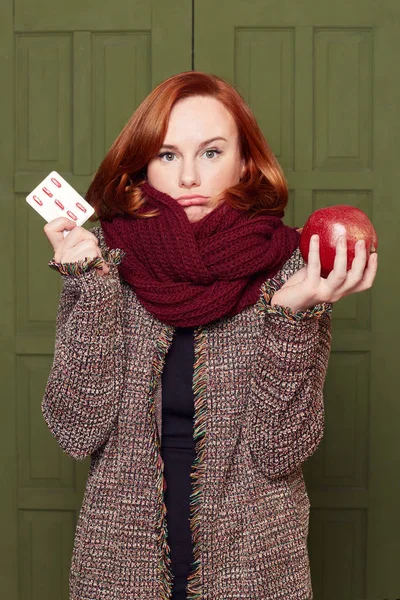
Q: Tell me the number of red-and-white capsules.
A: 6